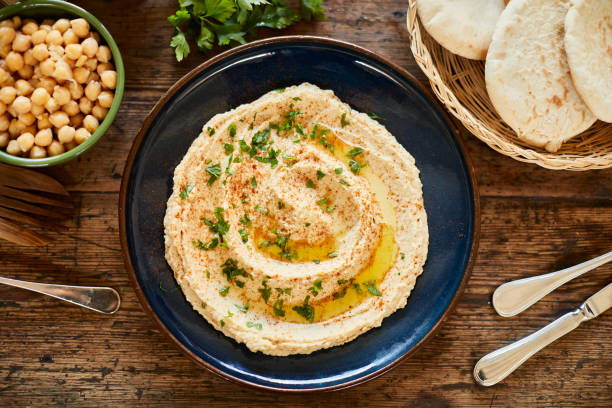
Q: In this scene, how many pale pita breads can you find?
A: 3